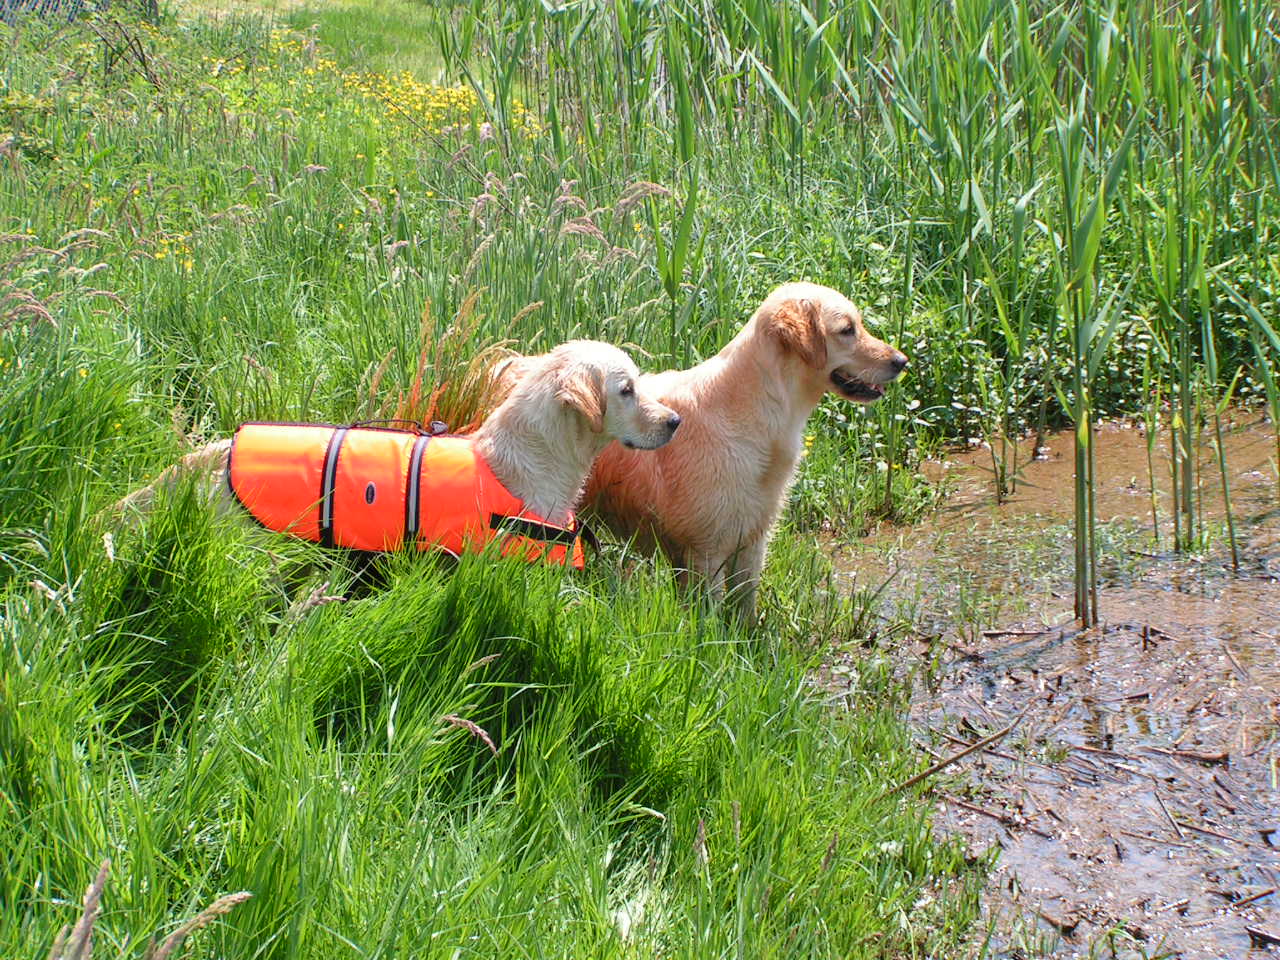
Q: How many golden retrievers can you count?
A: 2